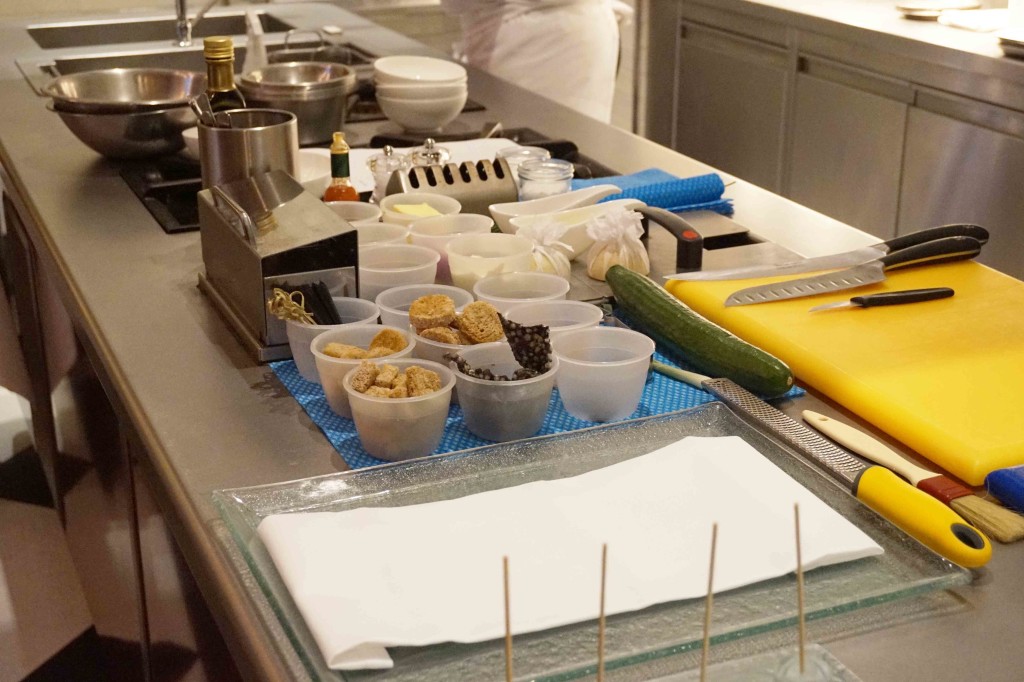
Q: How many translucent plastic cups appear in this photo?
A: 15